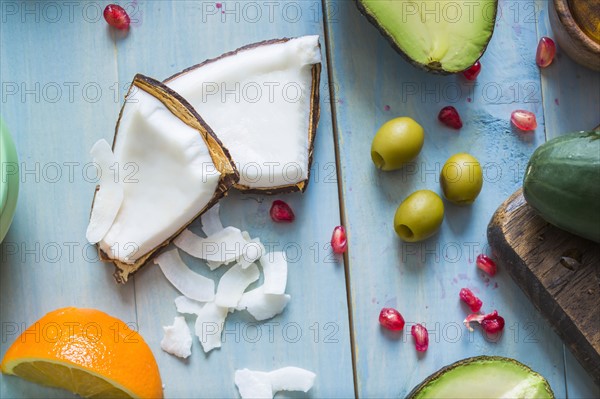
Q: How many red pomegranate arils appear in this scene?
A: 12